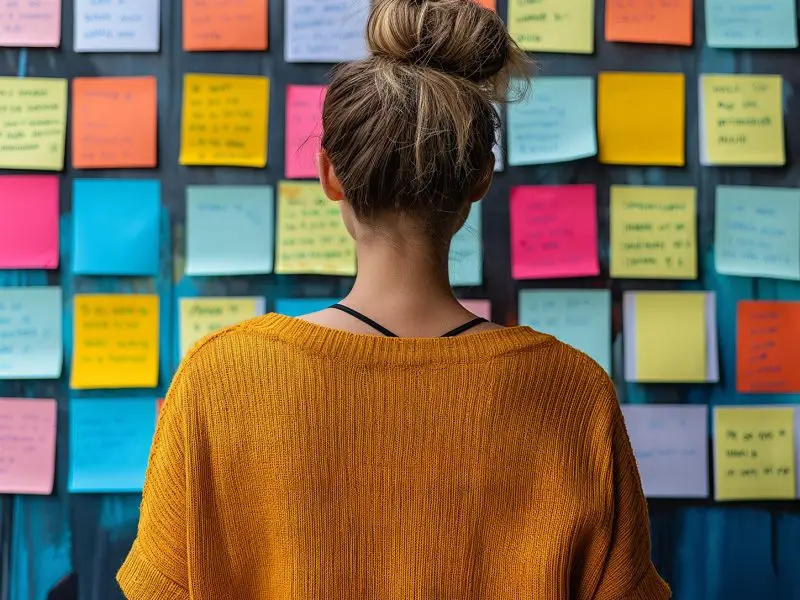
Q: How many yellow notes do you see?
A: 11